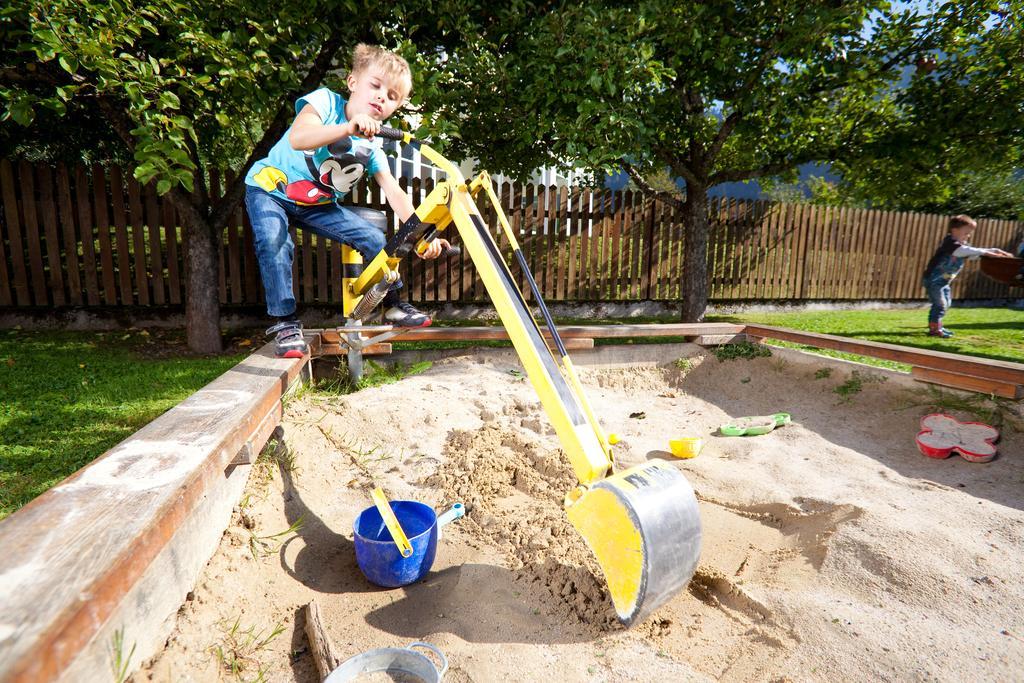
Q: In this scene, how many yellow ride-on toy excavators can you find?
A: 1